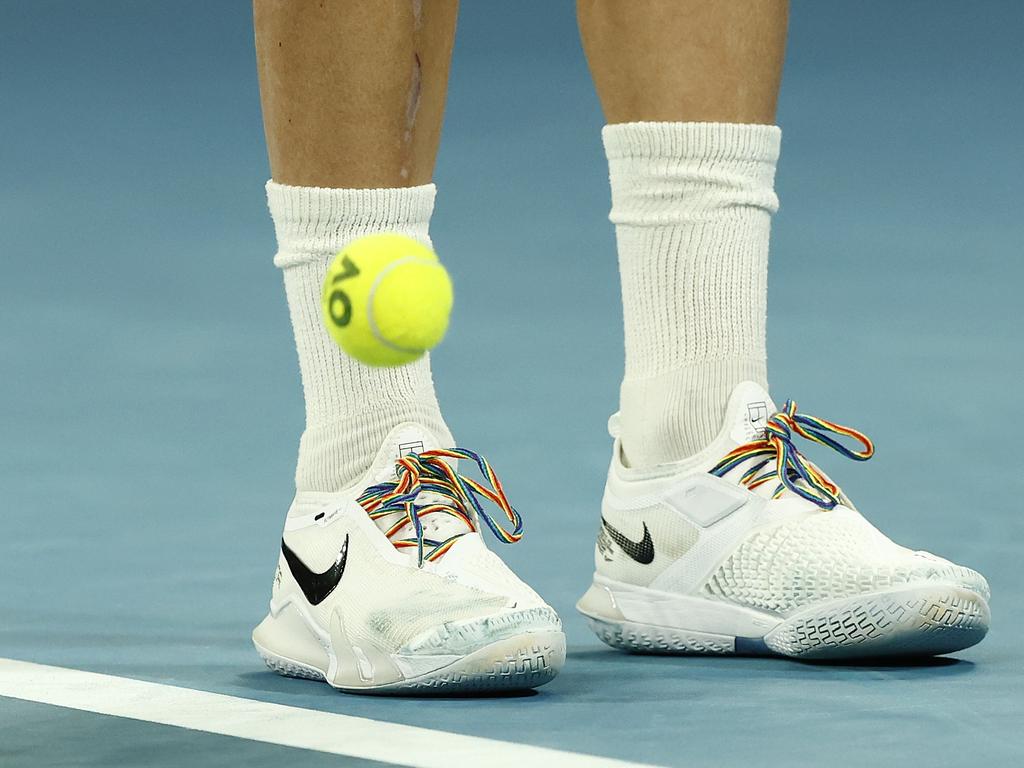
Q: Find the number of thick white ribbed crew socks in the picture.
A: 2